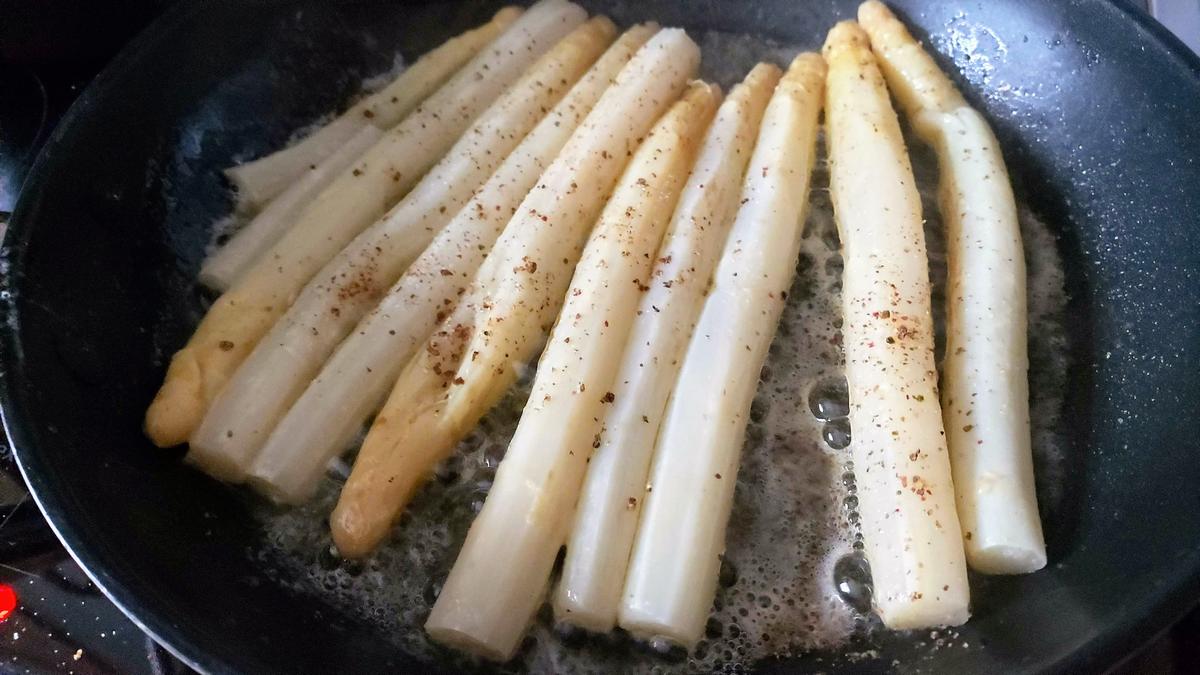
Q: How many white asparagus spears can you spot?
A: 11